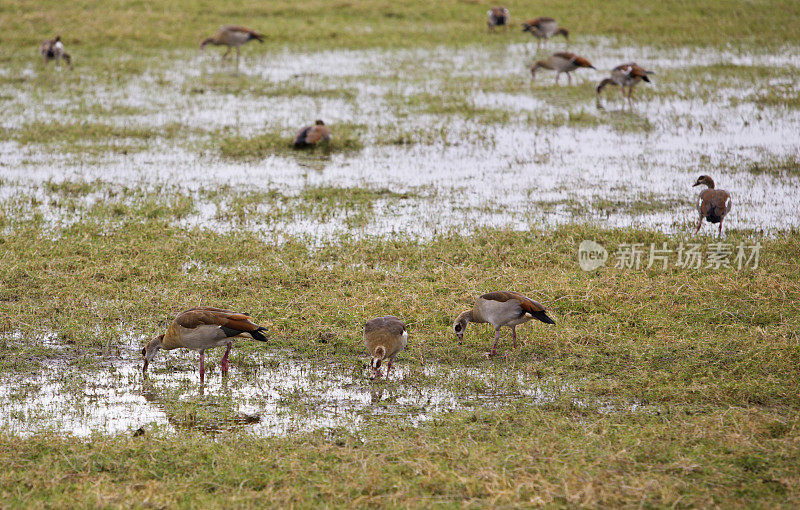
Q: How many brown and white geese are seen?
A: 11